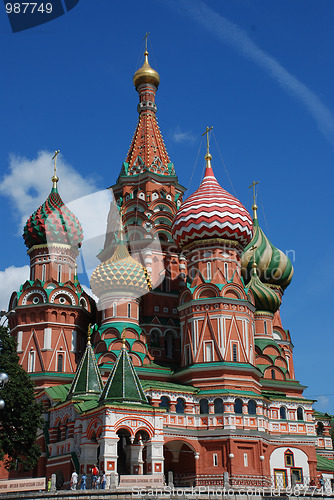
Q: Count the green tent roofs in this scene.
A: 2